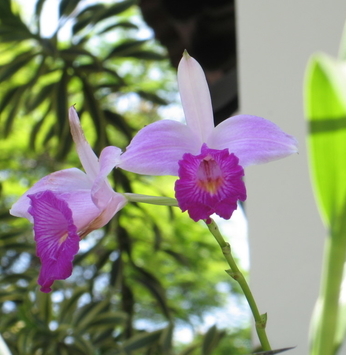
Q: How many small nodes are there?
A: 3